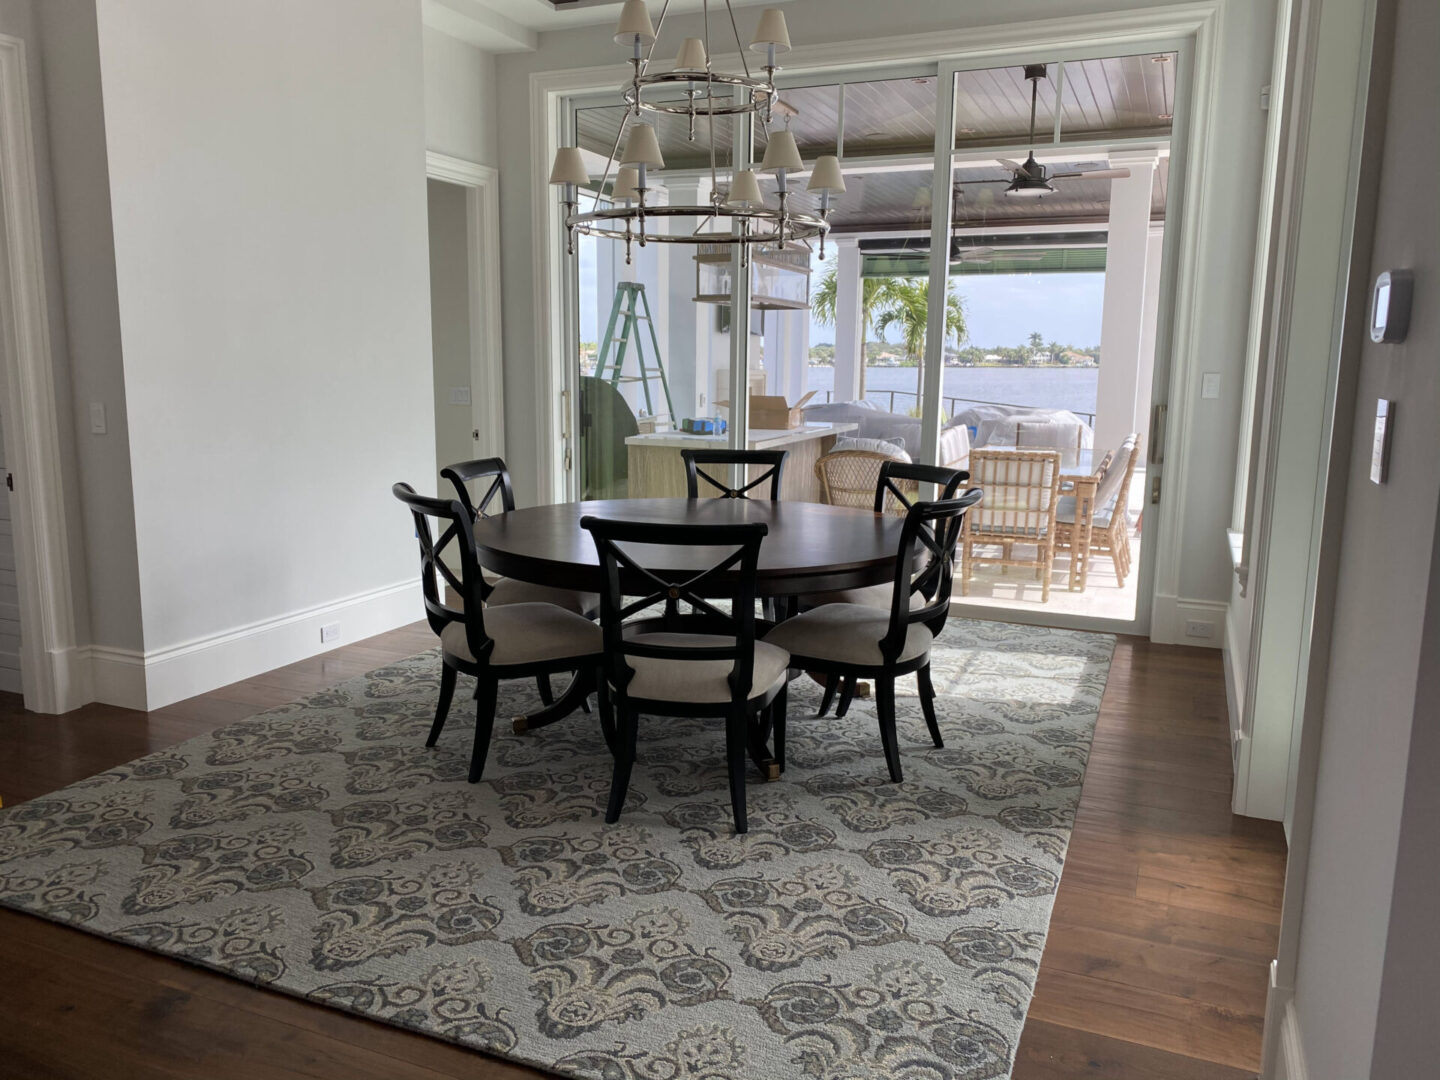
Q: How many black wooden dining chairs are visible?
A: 6